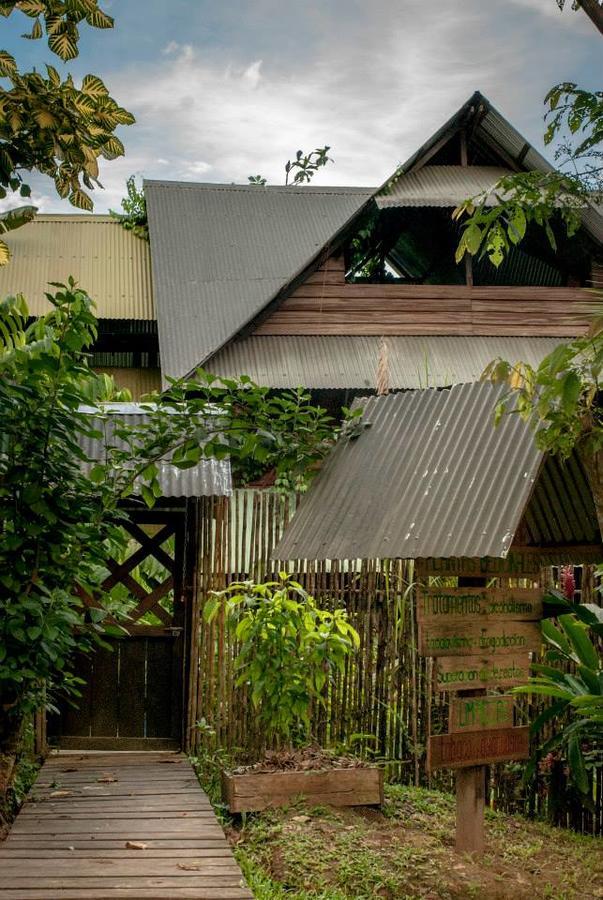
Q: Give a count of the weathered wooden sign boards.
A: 6